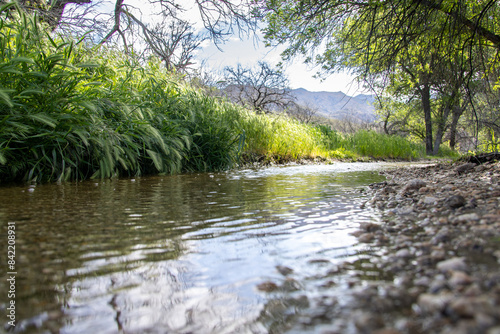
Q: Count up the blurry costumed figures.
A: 0